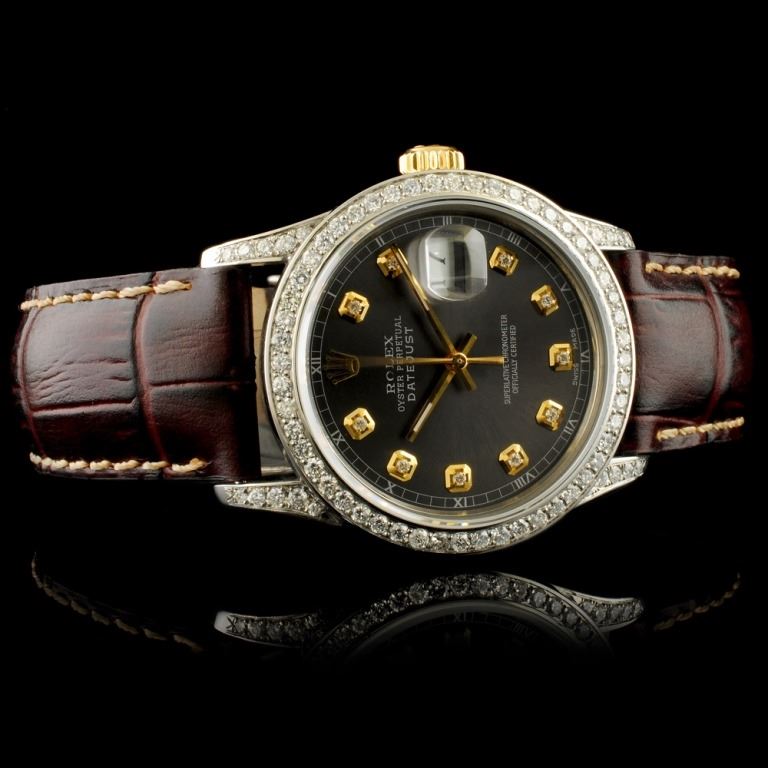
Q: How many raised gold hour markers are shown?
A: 10